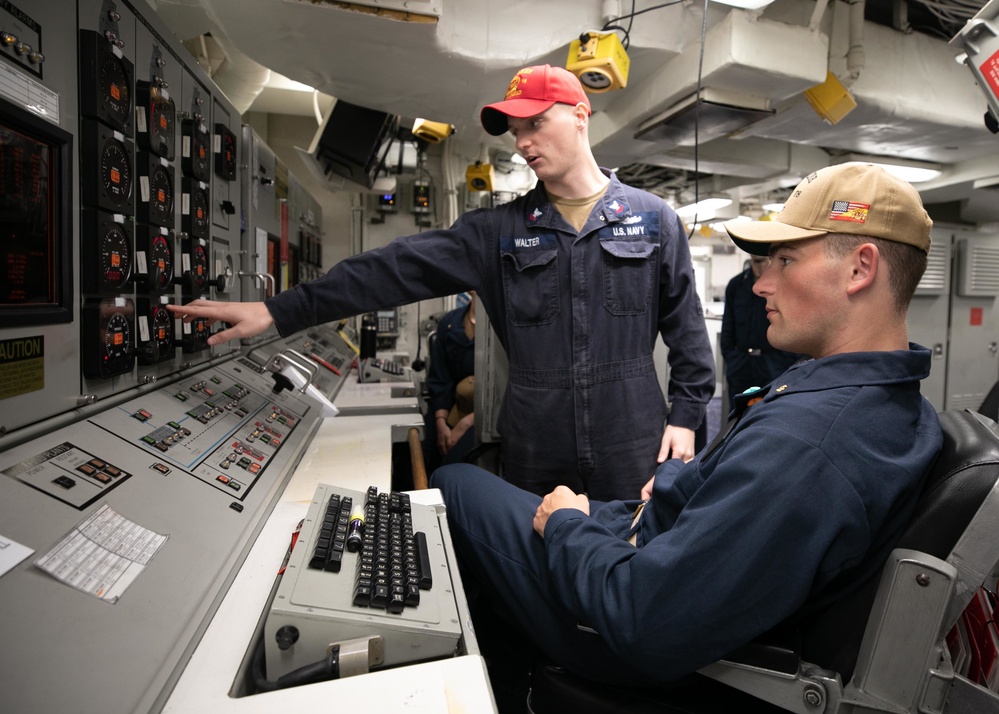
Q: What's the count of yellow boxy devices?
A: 4